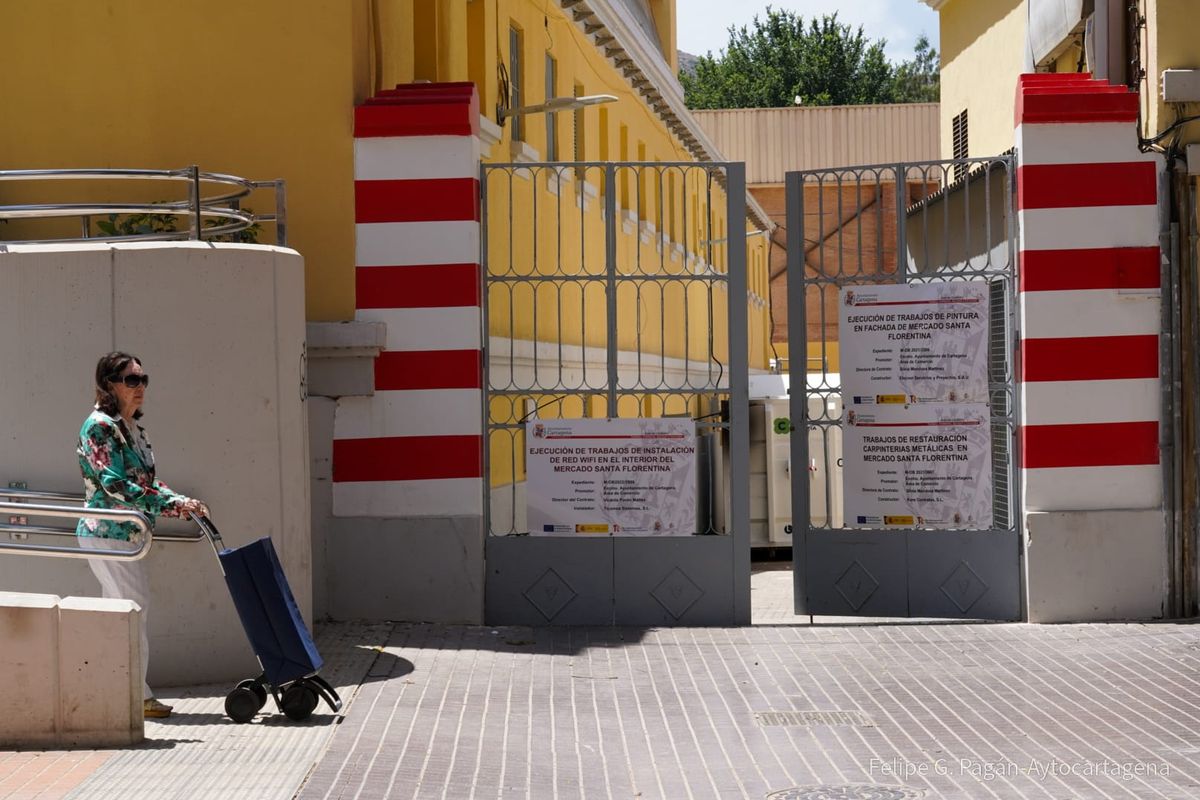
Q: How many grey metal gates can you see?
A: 2